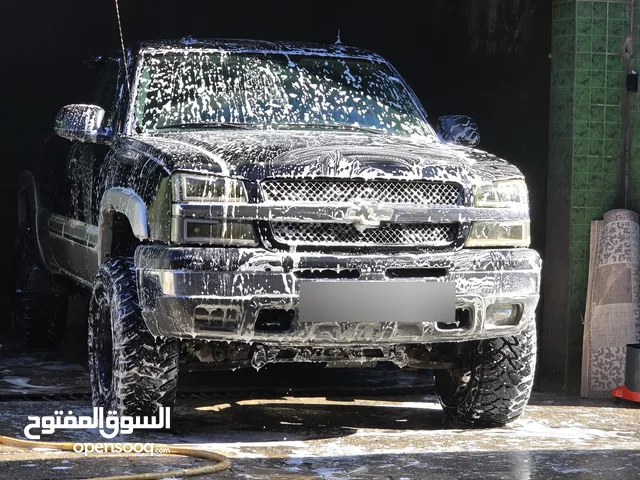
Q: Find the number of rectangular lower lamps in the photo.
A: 2